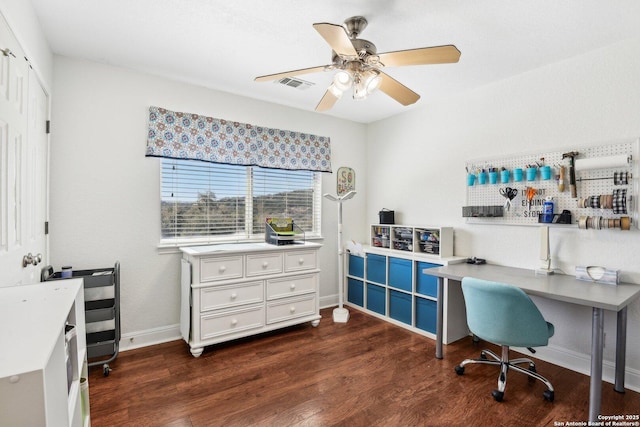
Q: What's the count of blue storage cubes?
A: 8